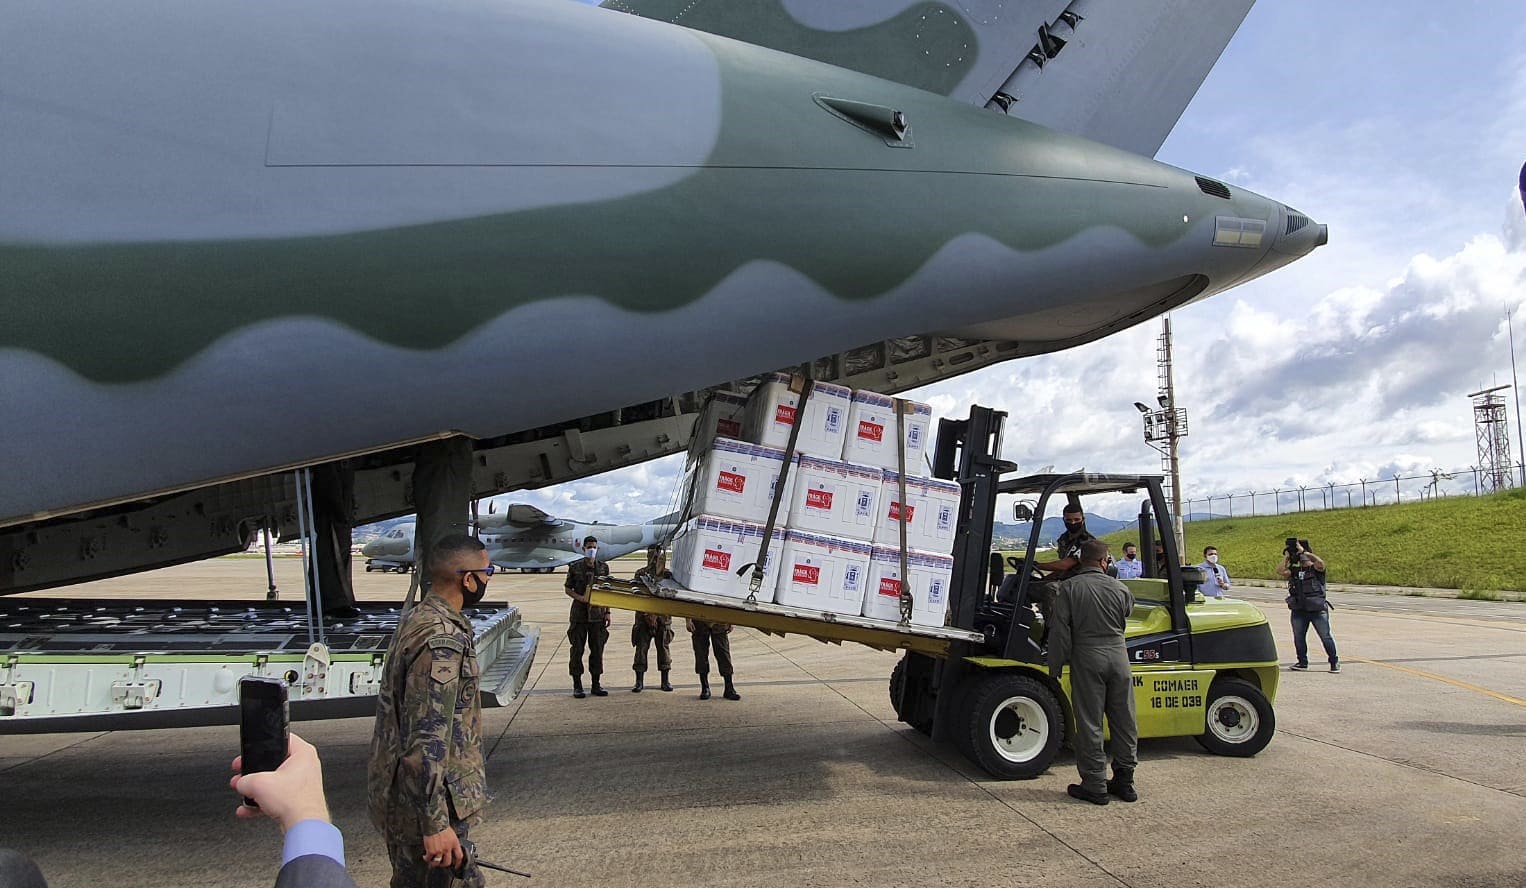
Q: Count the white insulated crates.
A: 9